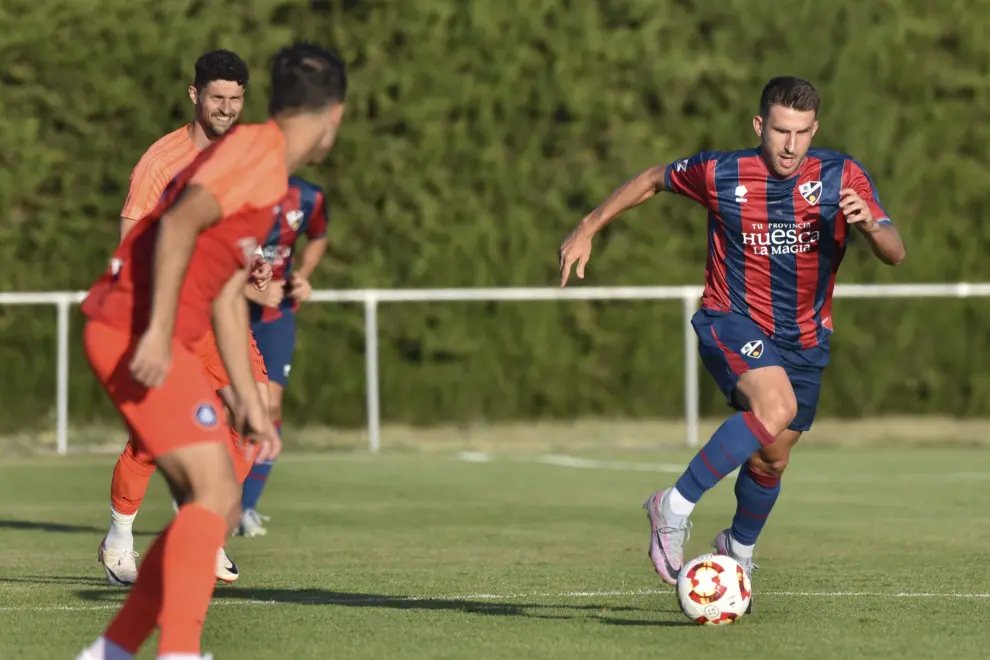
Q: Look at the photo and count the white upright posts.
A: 3